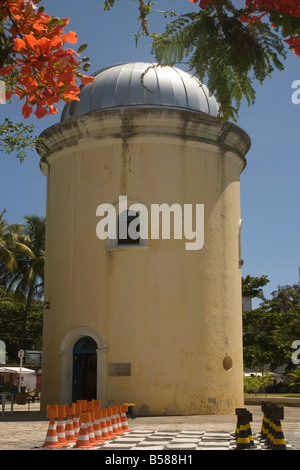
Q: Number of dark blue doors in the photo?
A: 1